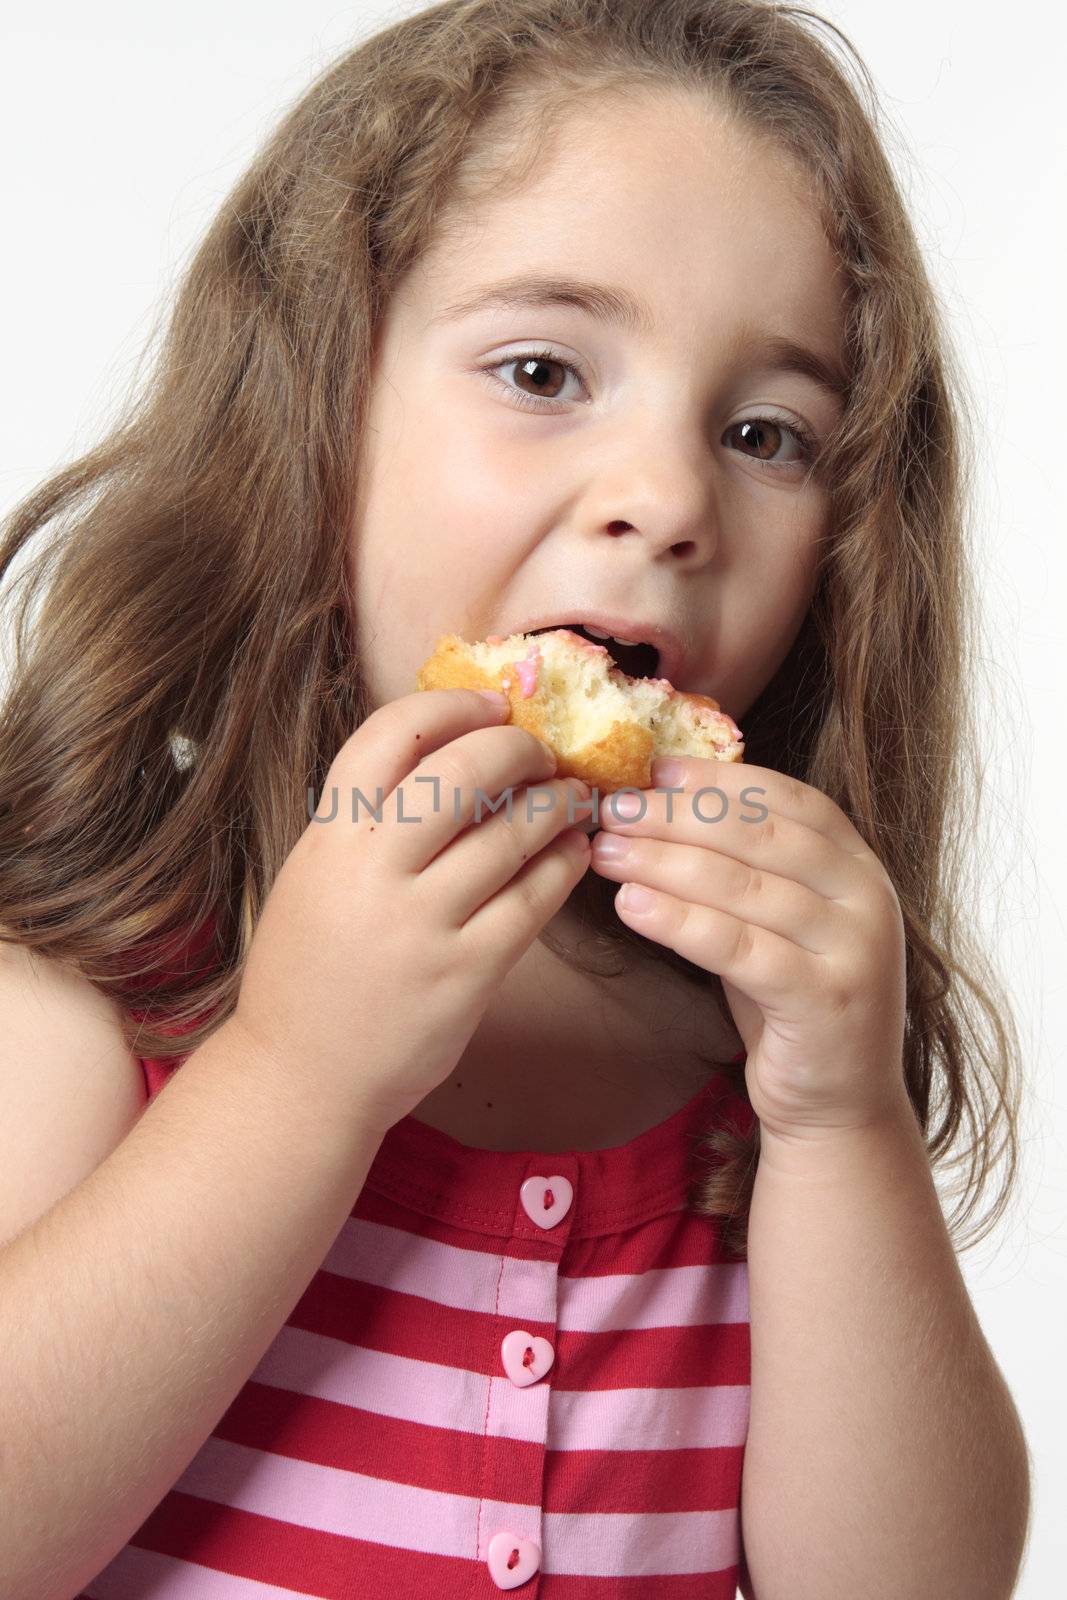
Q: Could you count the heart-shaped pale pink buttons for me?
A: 3